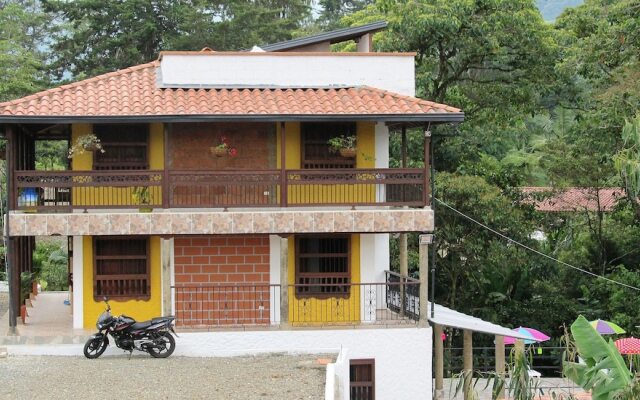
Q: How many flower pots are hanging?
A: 3